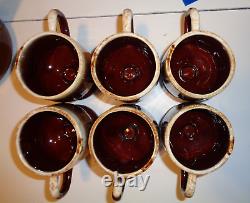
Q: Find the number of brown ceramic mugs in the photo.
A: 6